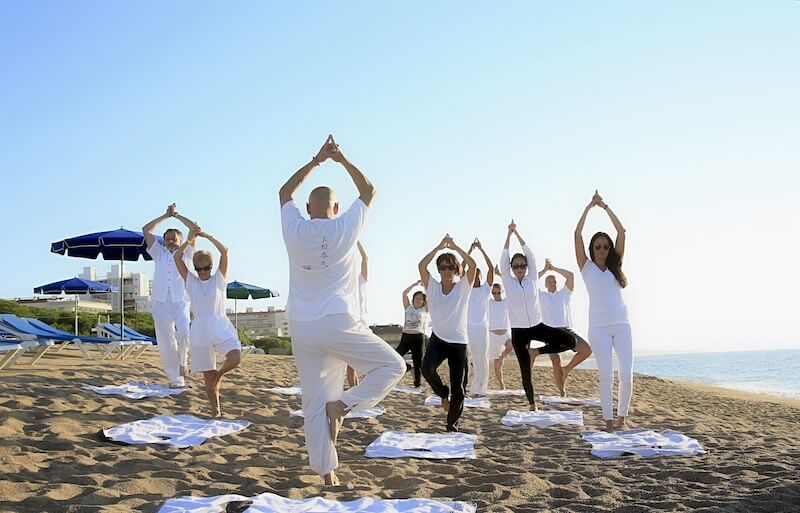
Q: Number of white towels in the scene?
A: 12